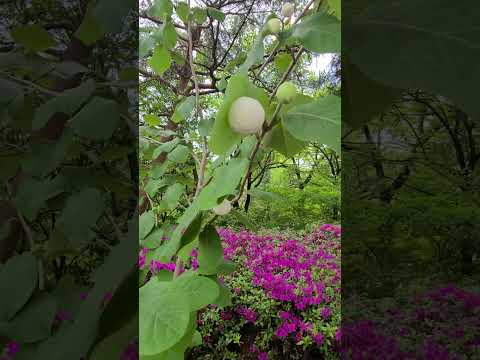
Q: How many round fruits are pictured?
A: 5